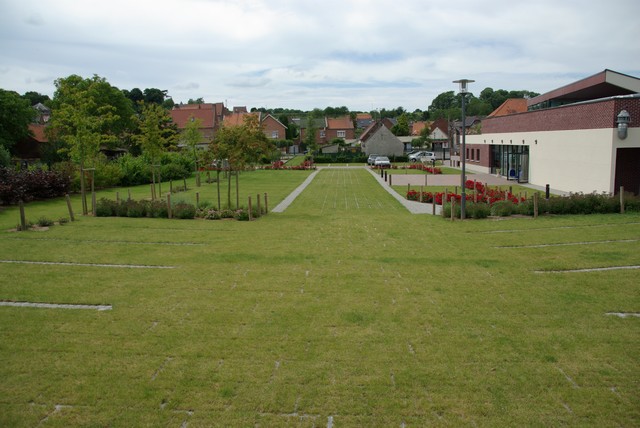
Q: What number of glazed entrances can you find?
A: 1